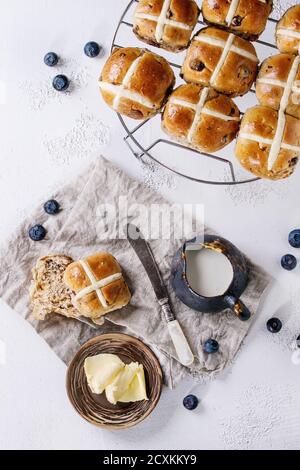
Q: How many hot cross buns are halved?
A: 1